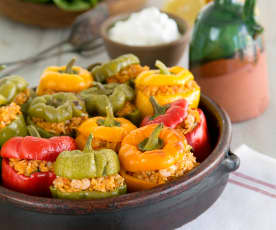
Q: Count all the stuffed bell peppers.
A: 11